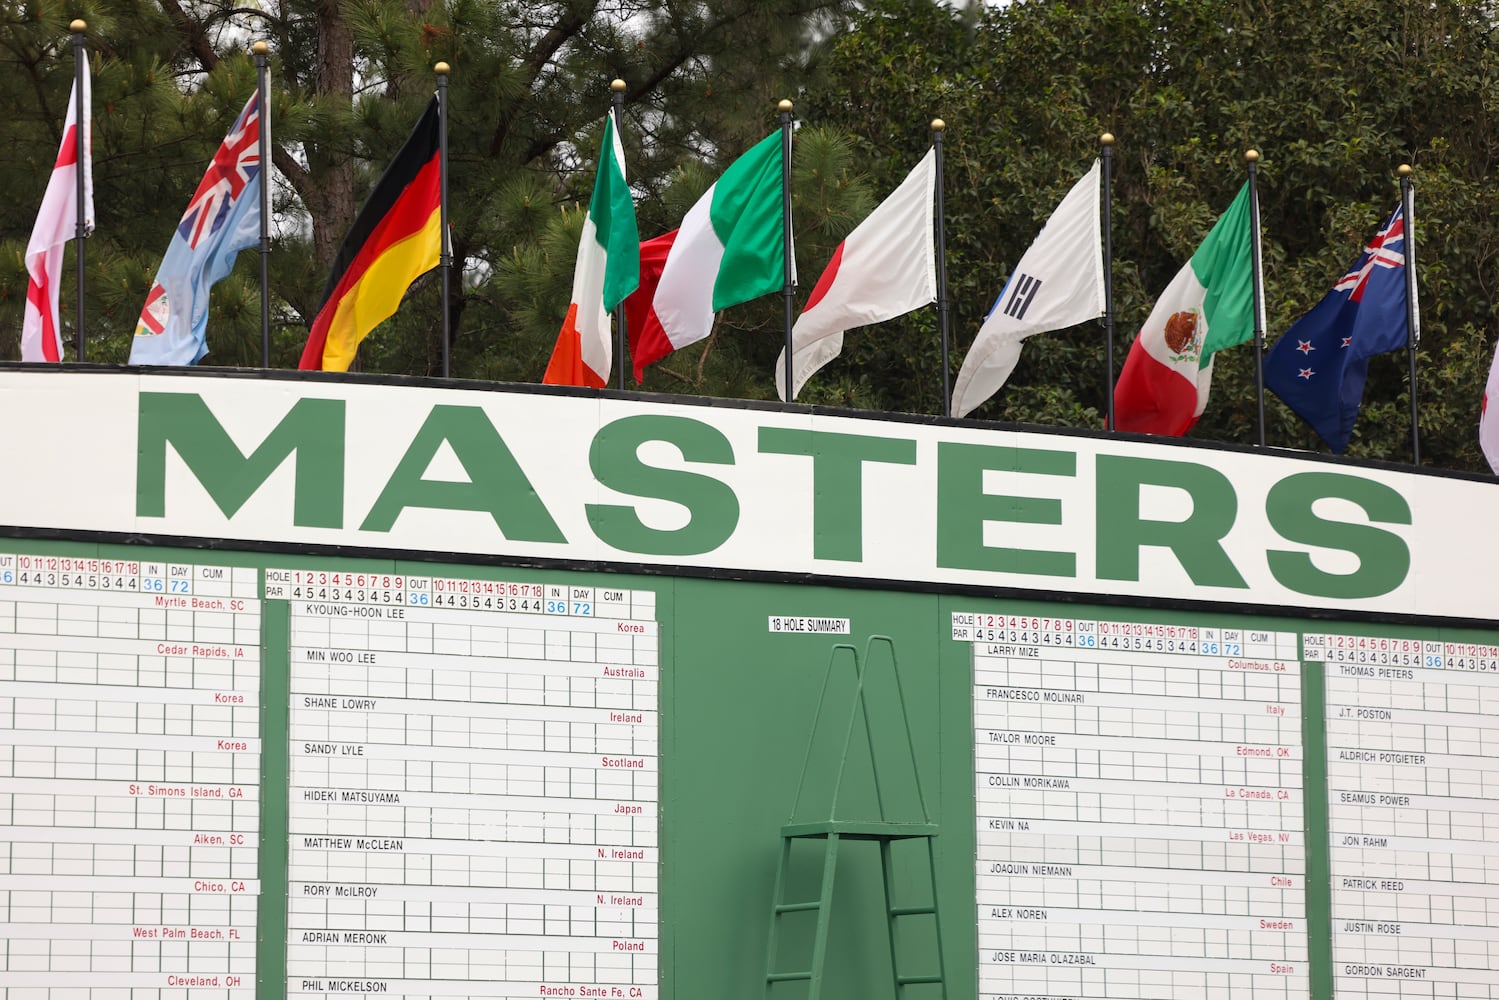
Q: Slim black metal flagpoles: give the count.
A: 9